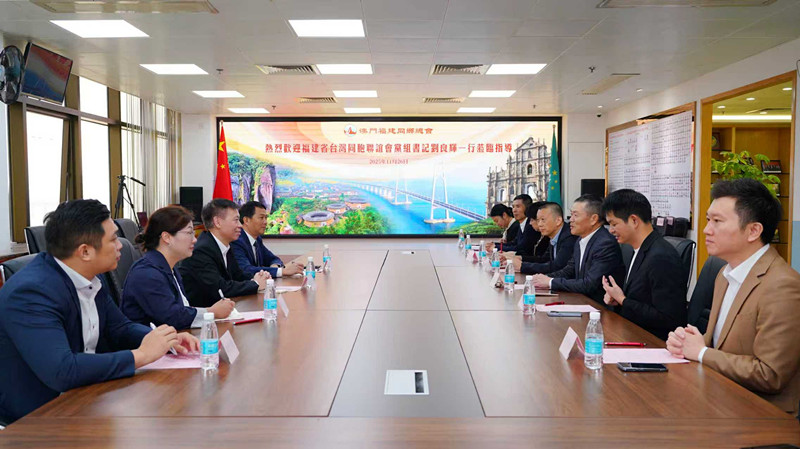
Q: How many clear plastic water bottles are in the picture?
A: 11